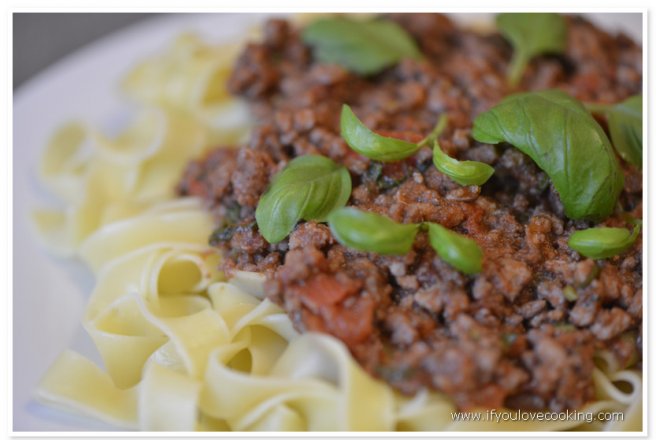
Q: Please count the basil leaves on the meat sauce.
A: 10